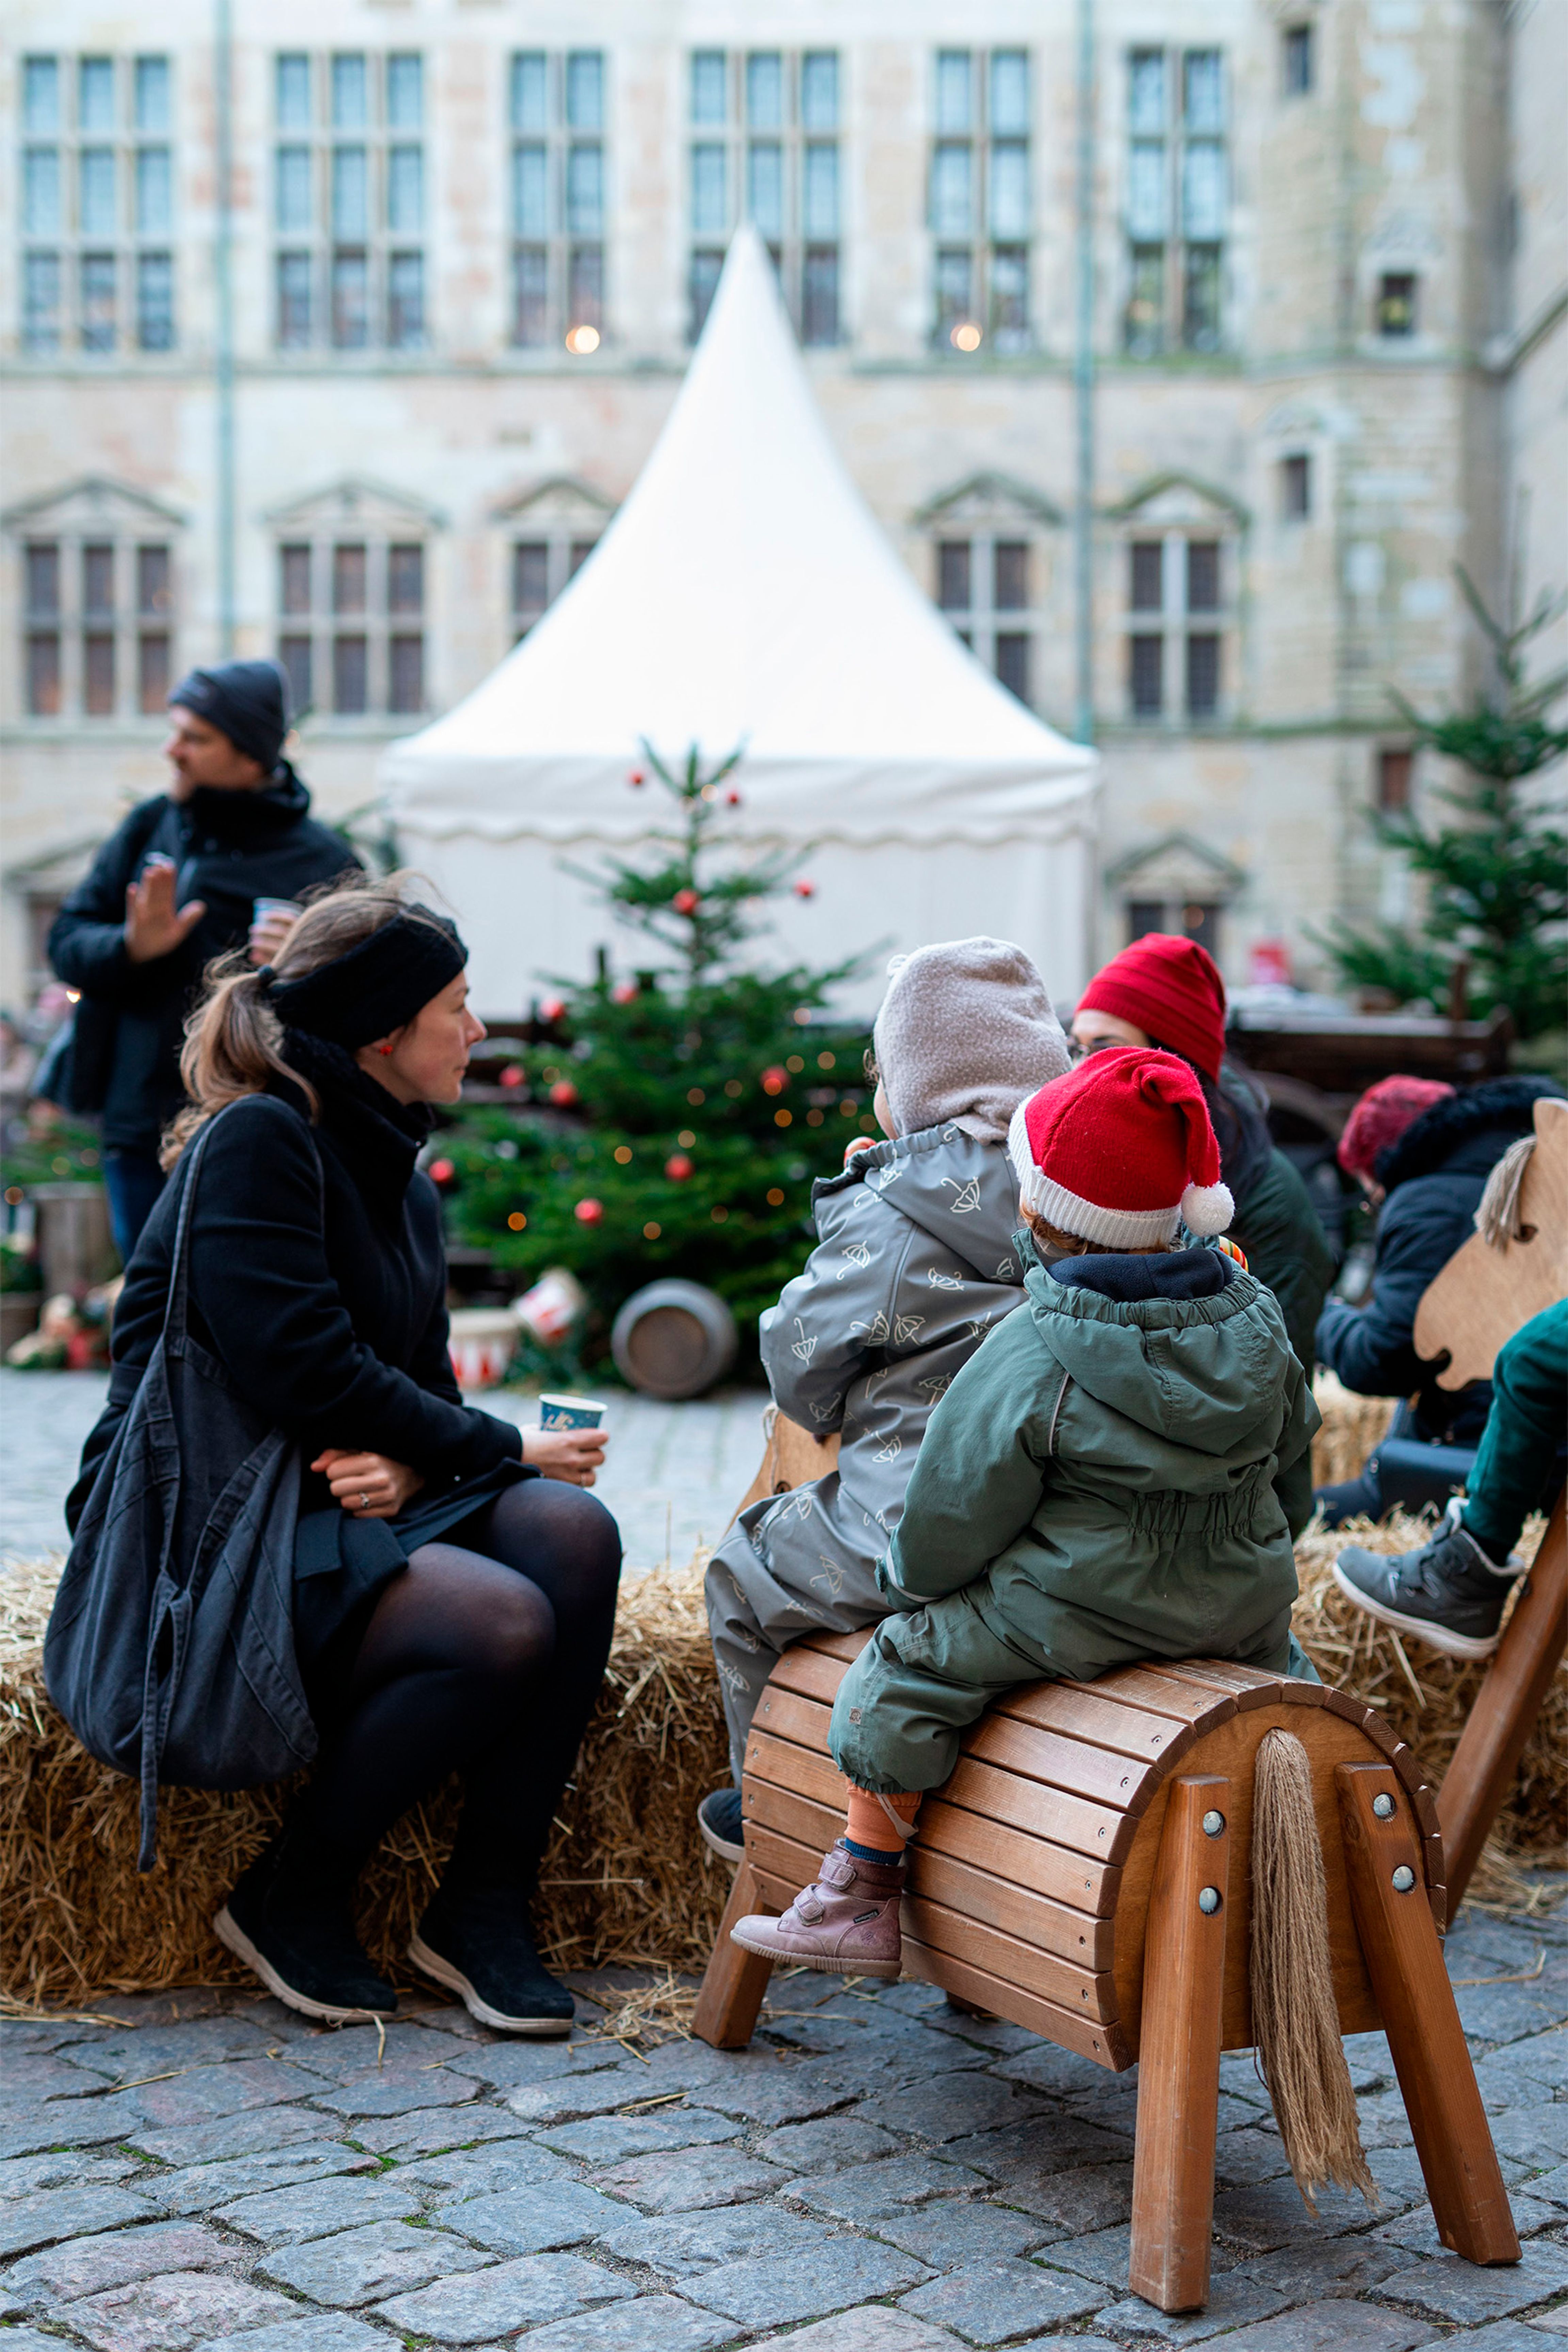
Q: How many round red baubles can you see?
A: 12